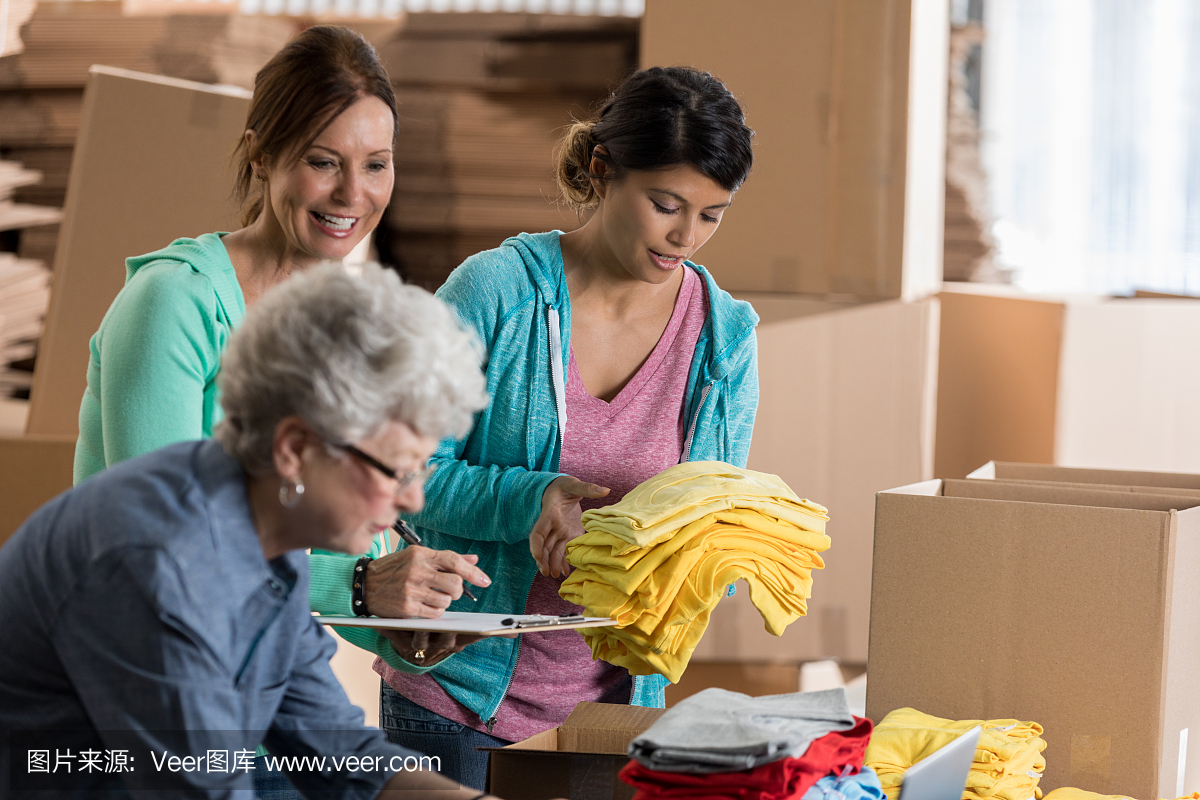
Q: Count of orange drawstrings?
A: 0